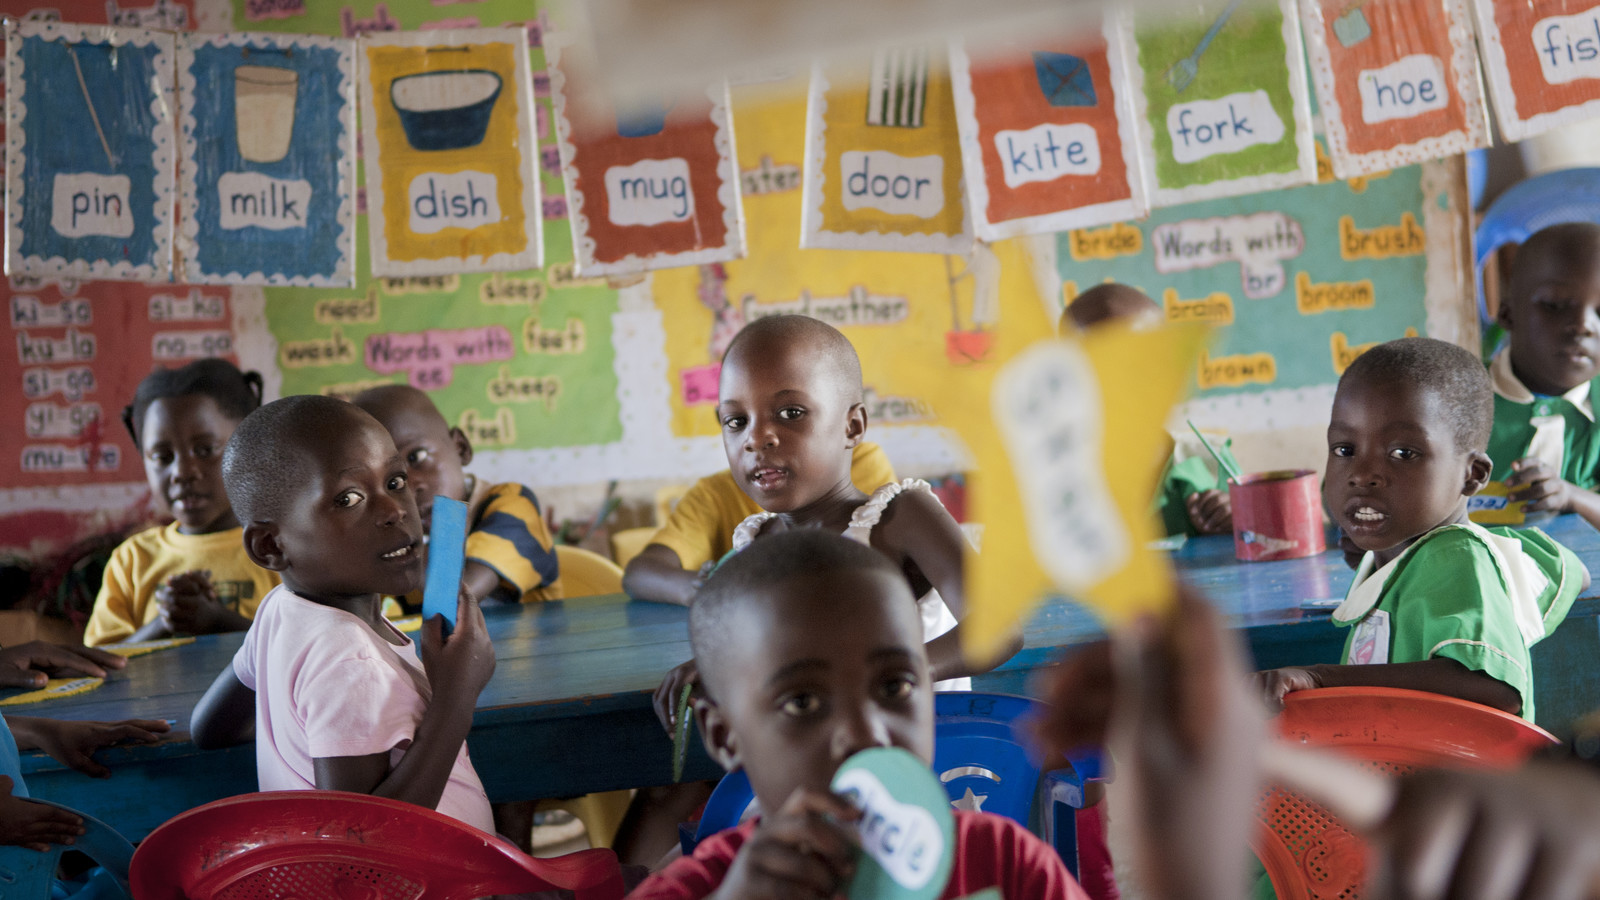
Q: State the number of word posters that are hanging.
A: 9